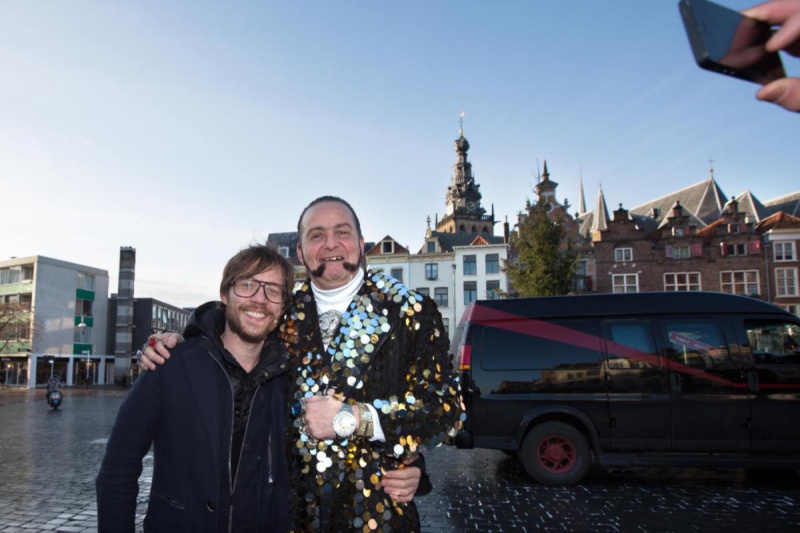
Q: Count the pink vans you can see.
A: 0